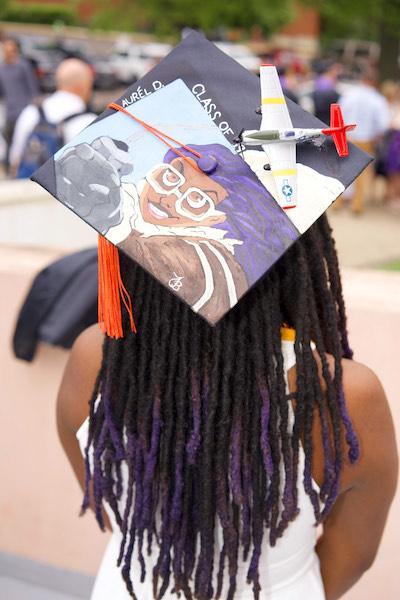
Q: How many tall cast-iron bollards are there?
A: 0